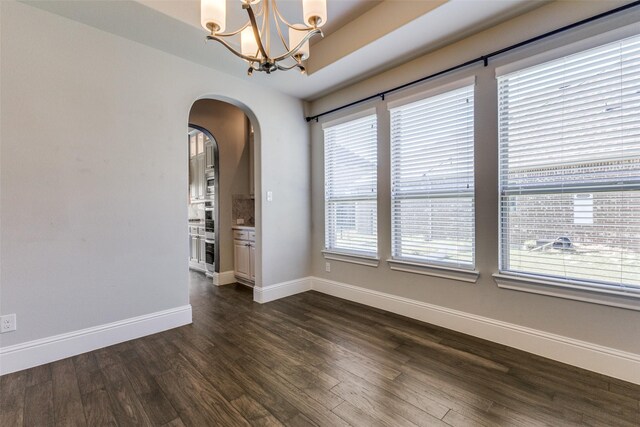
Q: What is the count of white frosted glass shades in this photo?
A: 5